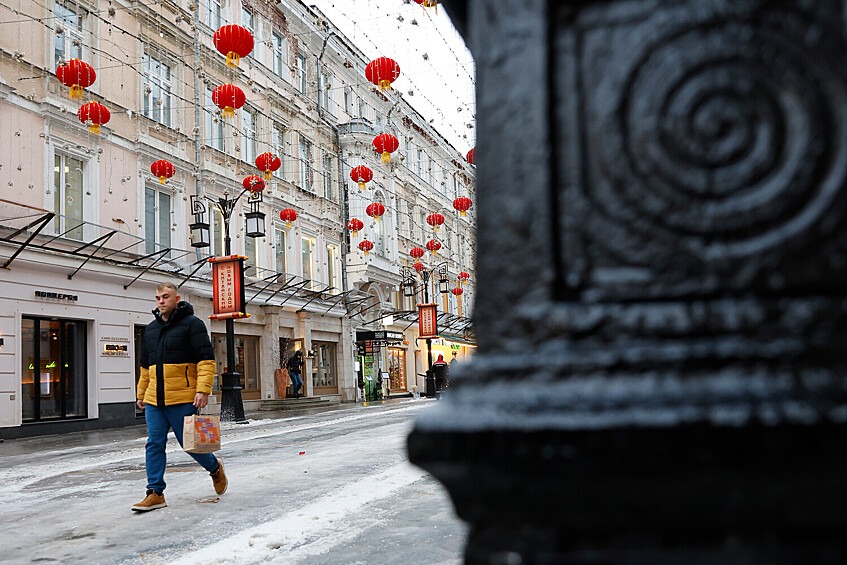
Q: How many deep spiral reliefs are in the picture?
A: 1